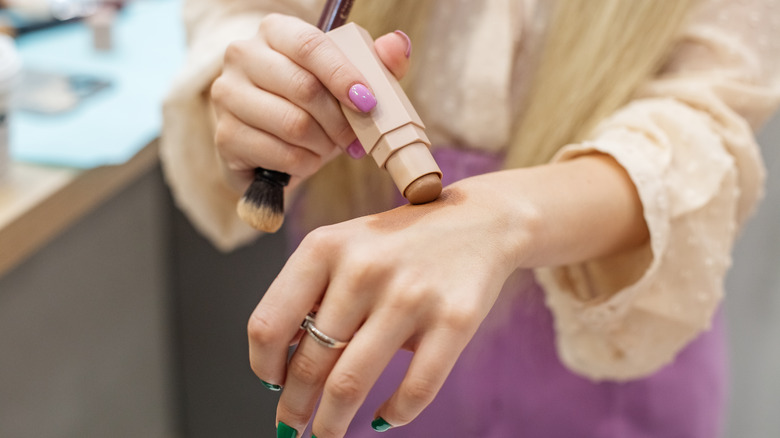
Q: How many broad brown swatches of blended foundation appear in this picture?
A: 1